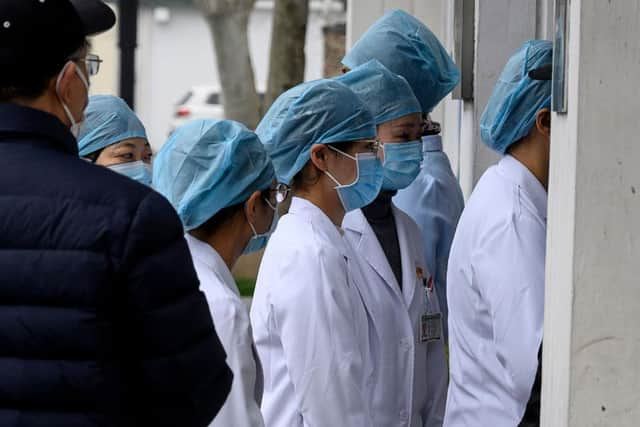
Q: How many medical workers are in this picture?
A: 6